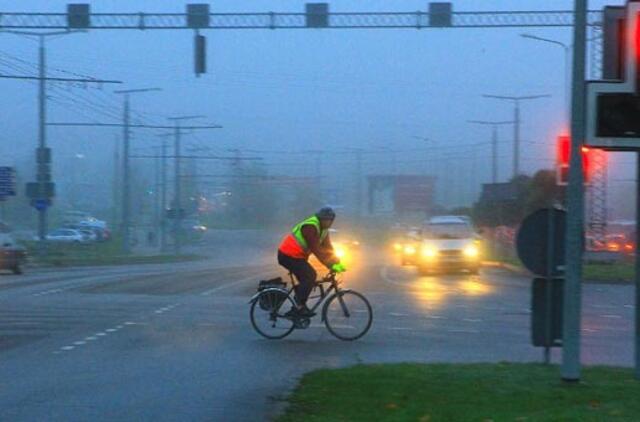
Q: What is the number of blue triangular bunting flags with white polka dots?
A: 0